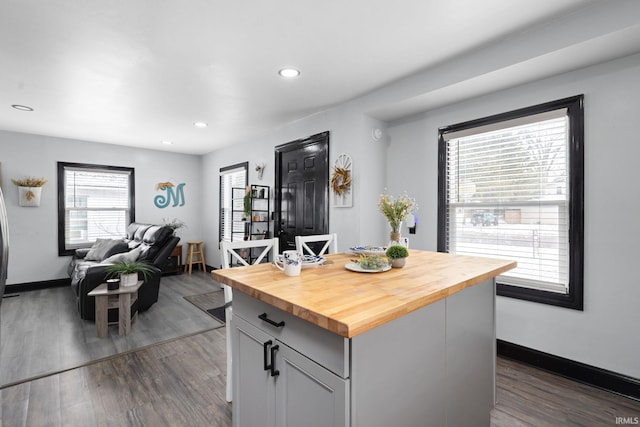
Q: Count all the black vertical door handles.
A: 2